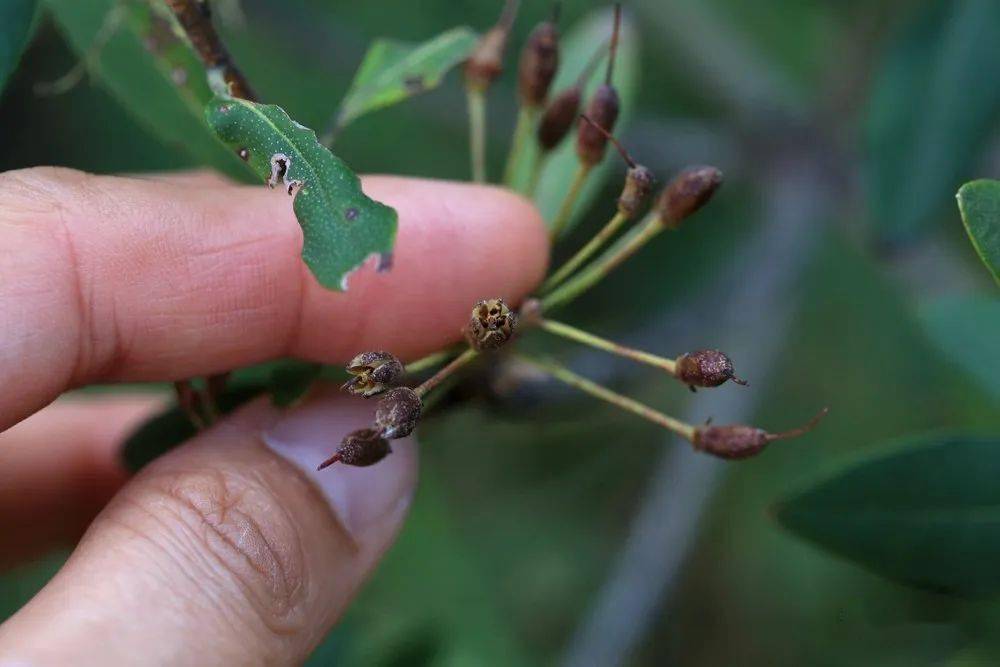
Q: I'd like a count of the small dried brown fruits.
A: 12